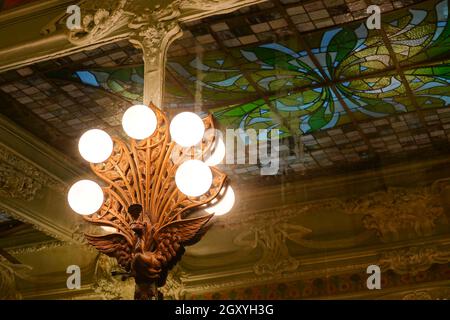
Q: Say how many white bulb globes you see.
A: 7